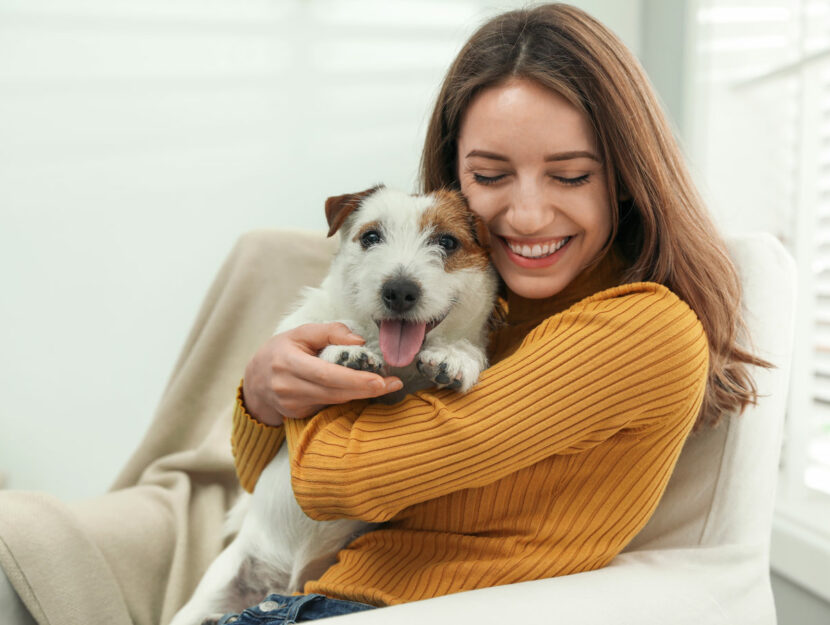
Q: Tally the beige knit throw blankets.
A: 1